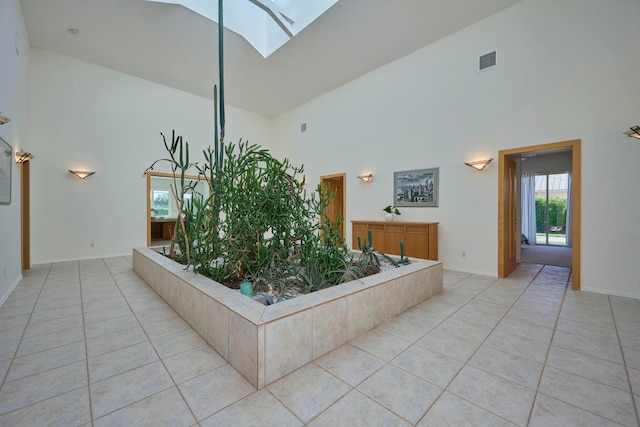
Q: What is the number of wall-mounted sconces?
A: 6